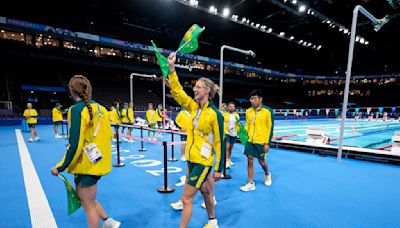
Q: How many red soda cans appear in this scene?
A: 0